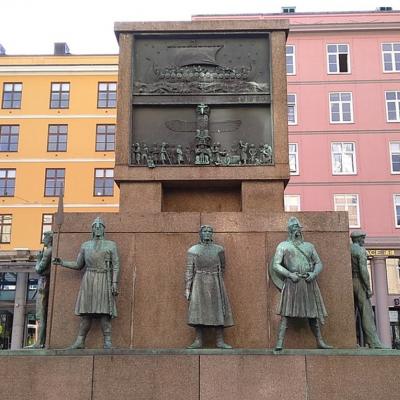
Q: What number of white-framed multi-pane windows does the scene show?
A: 12